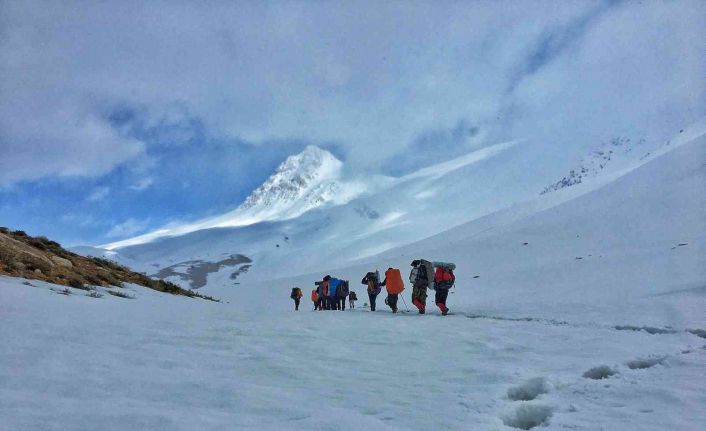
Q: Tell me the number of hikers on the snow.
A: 11